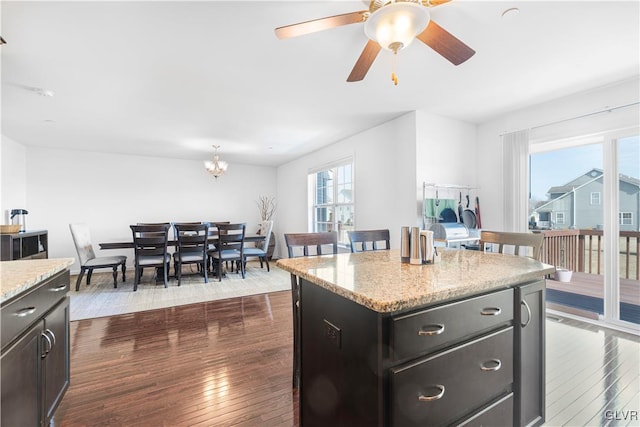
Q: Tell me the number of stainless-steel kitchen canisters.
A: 2